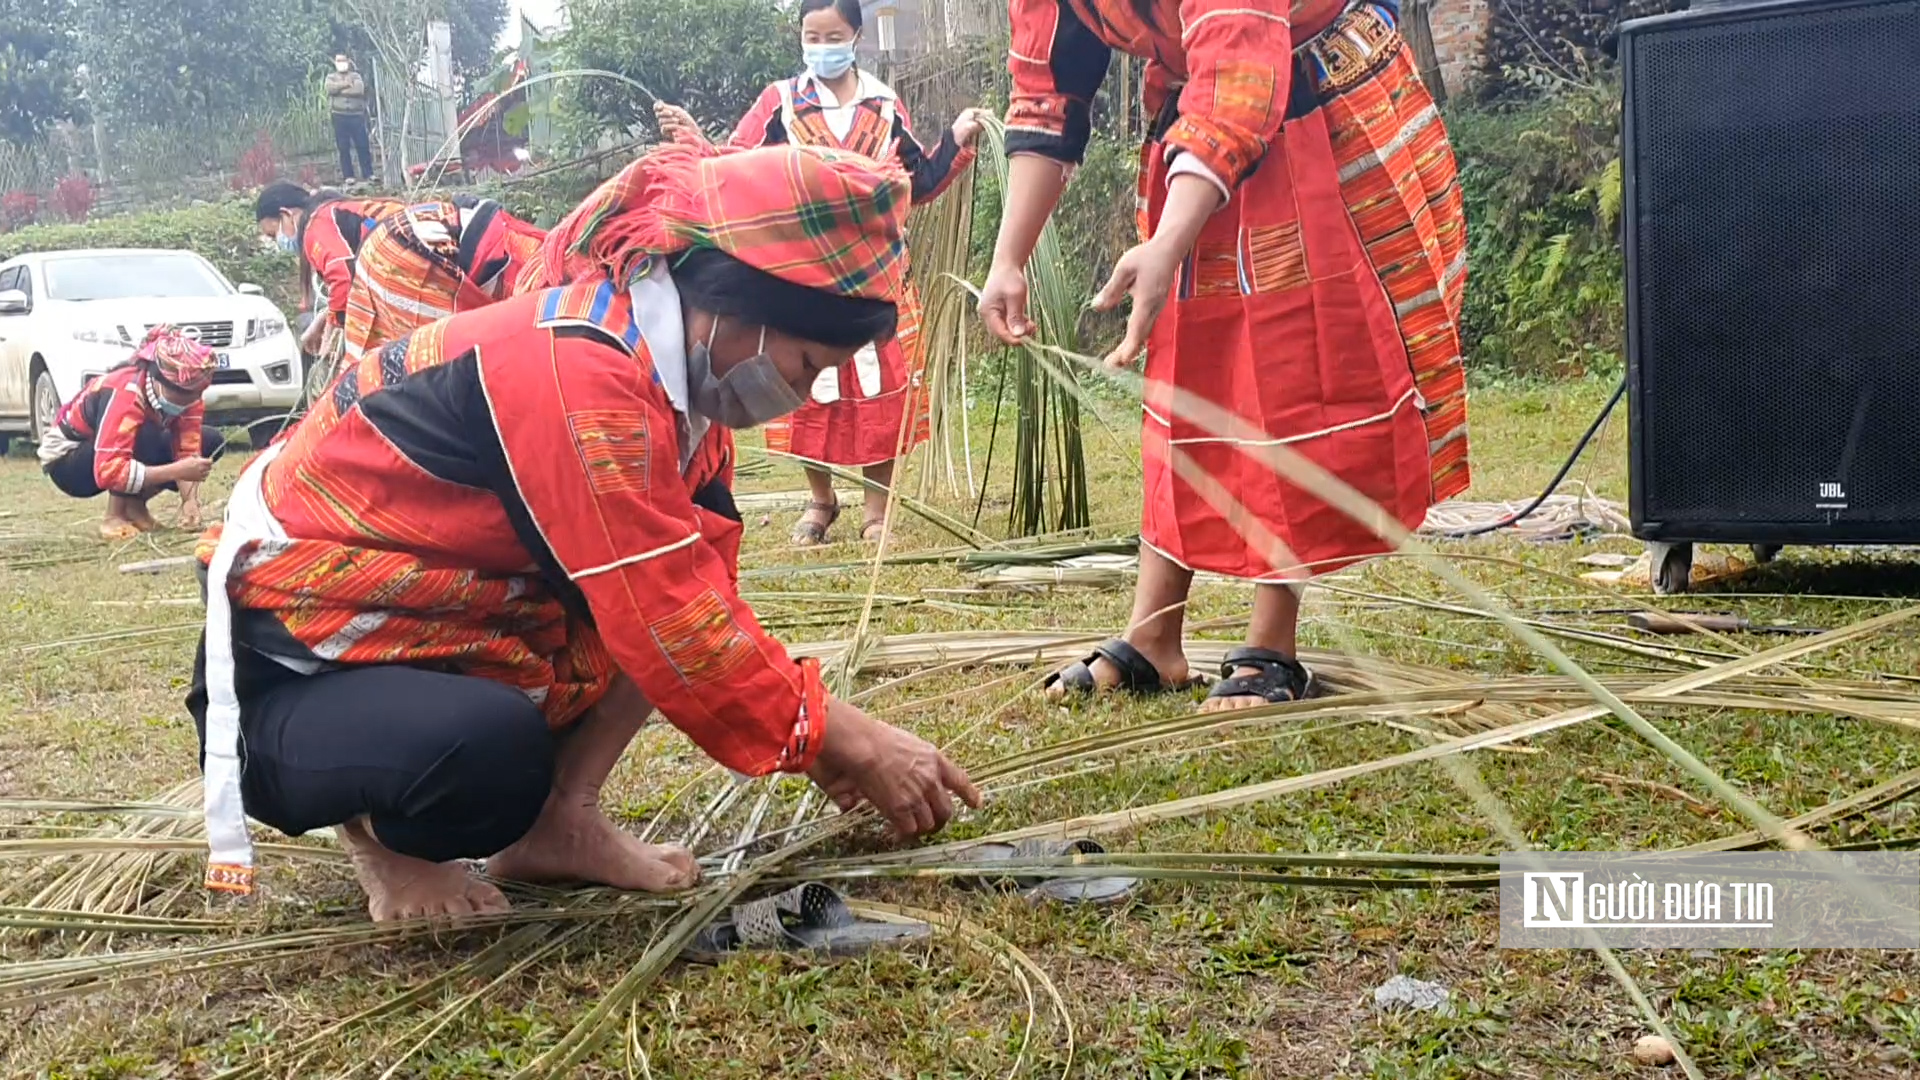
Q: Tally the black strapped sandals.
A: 2